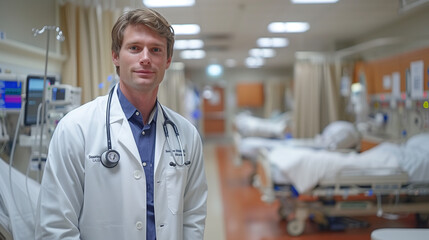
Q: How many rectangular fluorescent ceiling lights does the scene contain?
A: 9